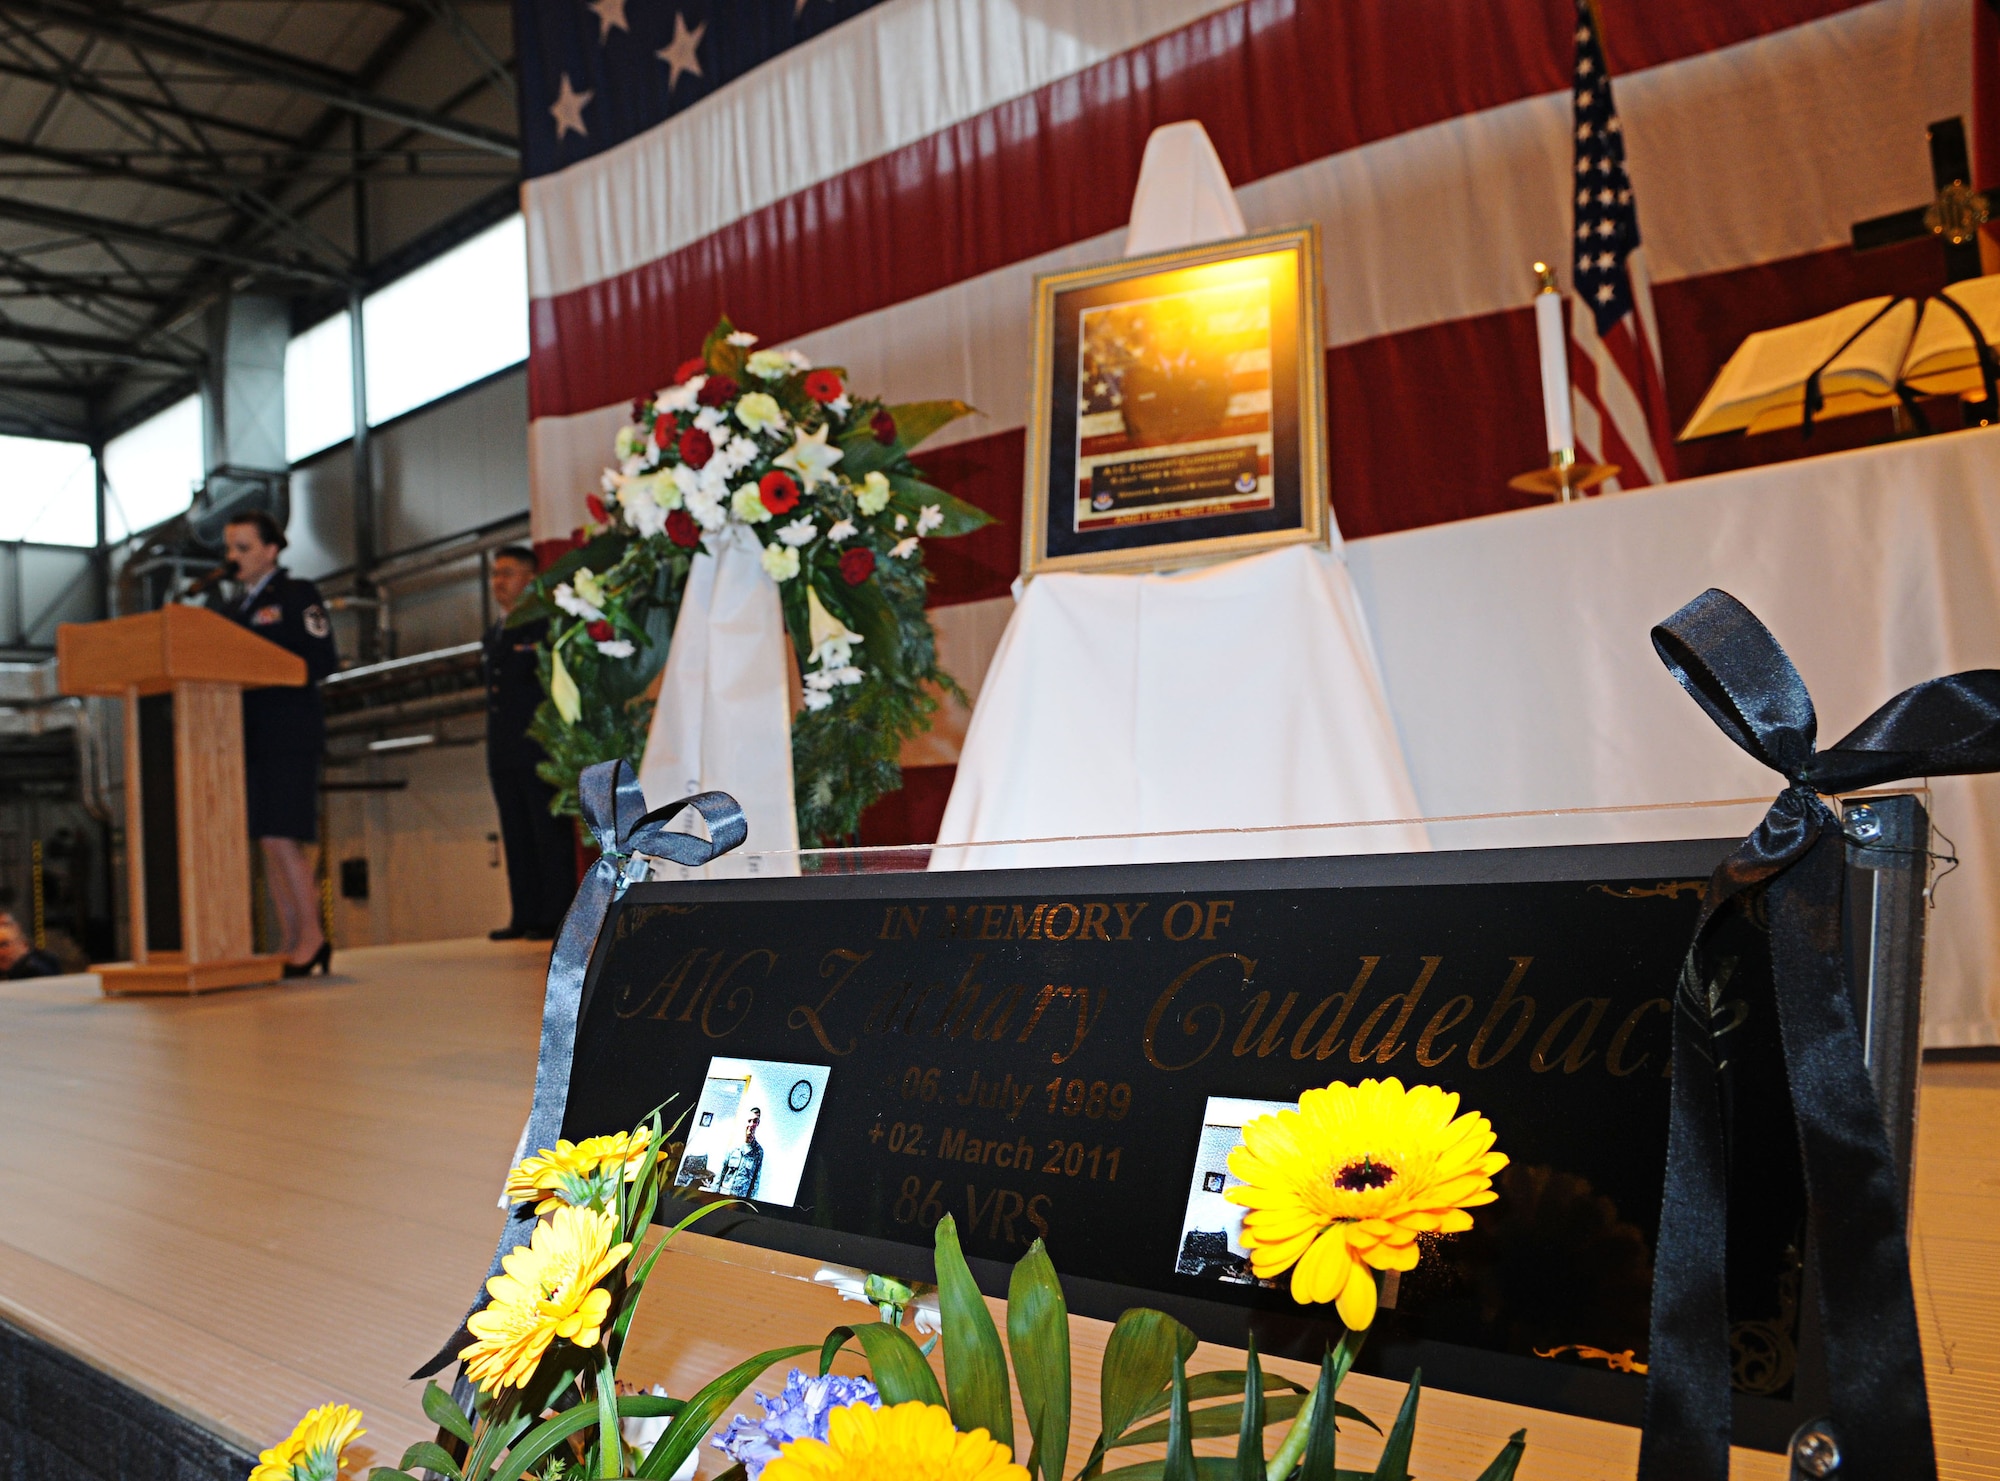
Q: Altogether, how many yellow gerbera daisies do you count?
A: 5